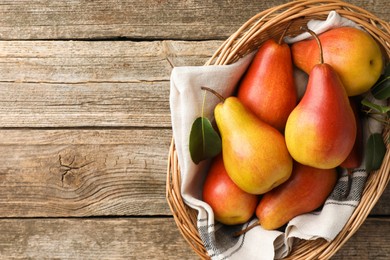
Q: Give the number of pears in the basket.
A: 7